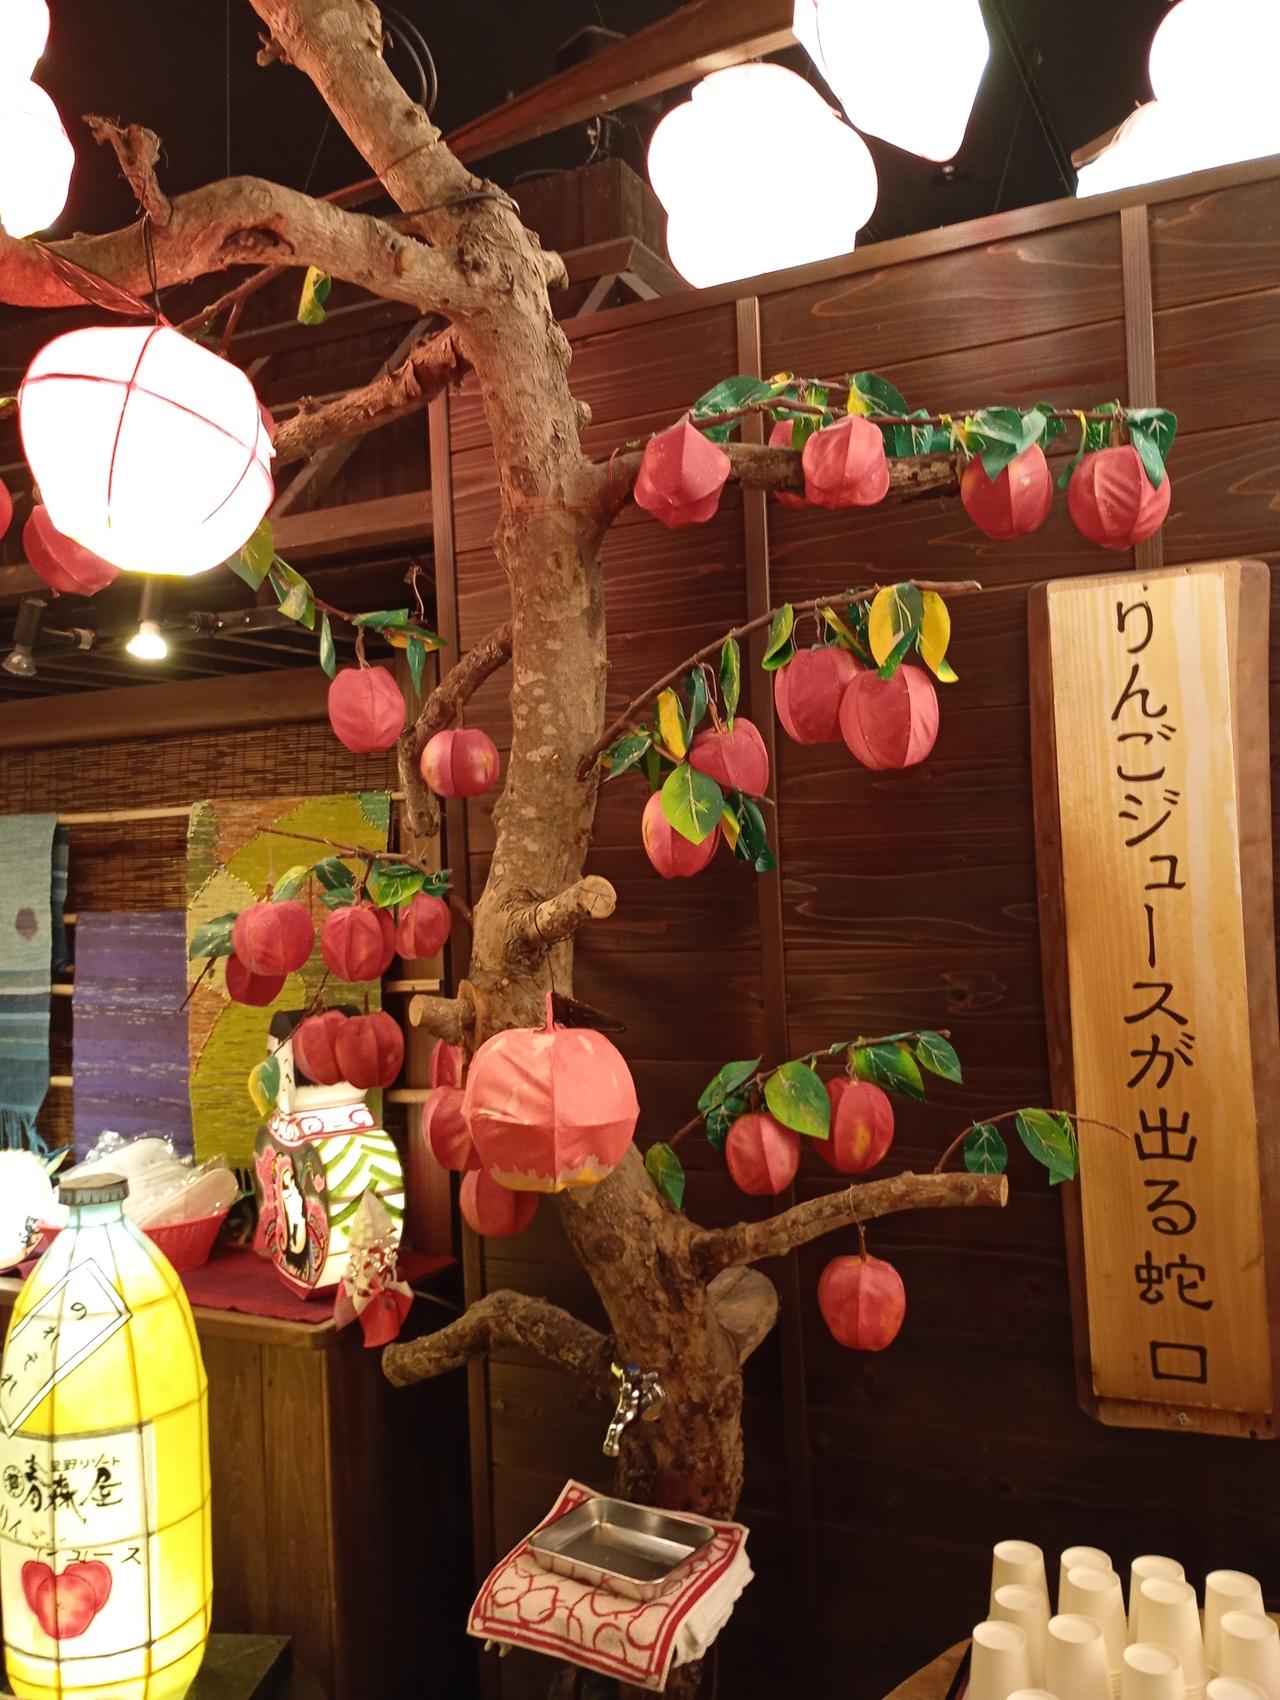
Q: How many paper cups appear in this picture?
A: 13